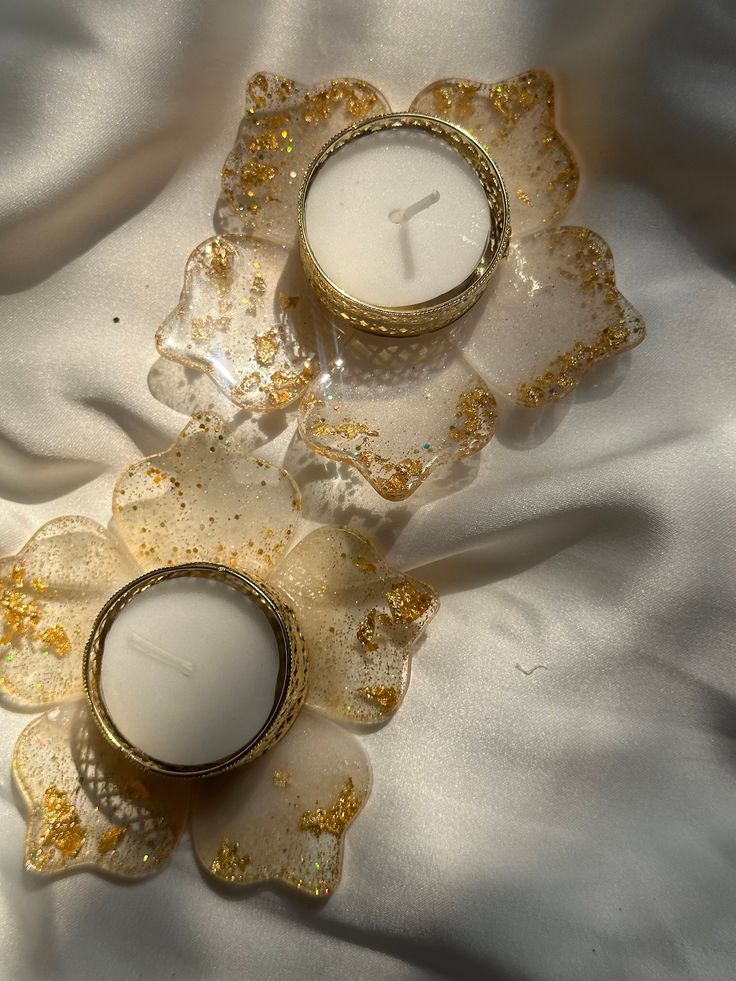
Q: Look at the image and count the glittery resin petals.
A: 10